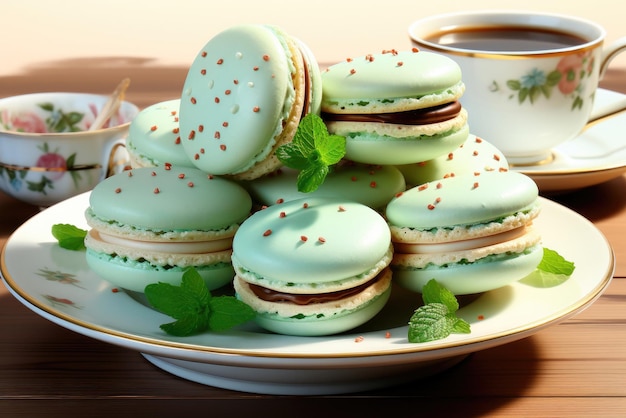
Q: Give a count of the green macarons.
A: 8